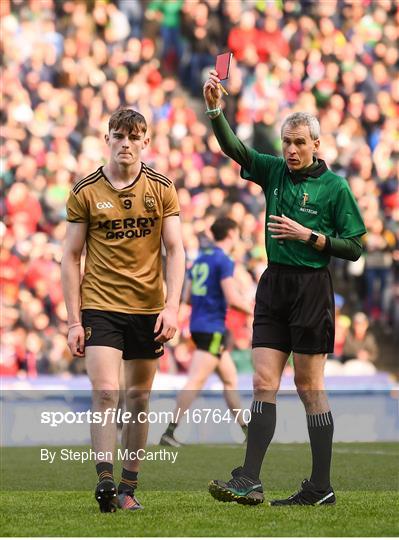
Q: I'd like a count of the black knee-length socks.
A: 2